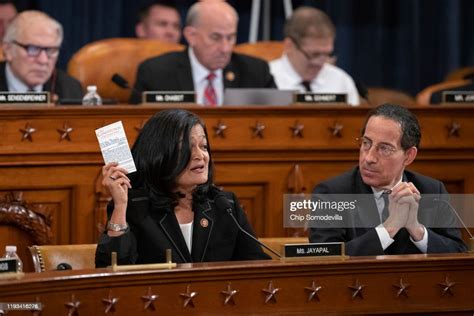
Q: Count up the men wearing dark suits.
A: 3